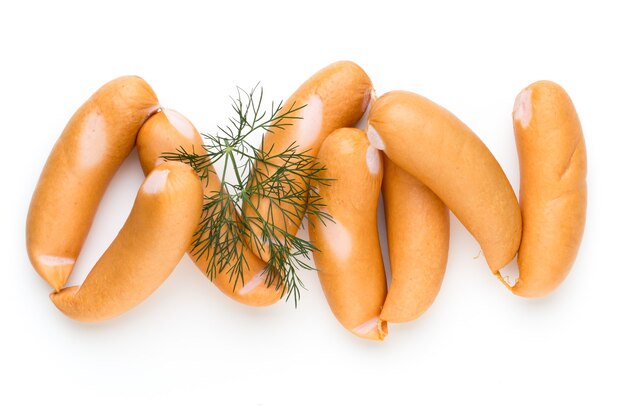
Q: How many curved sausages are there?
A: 8